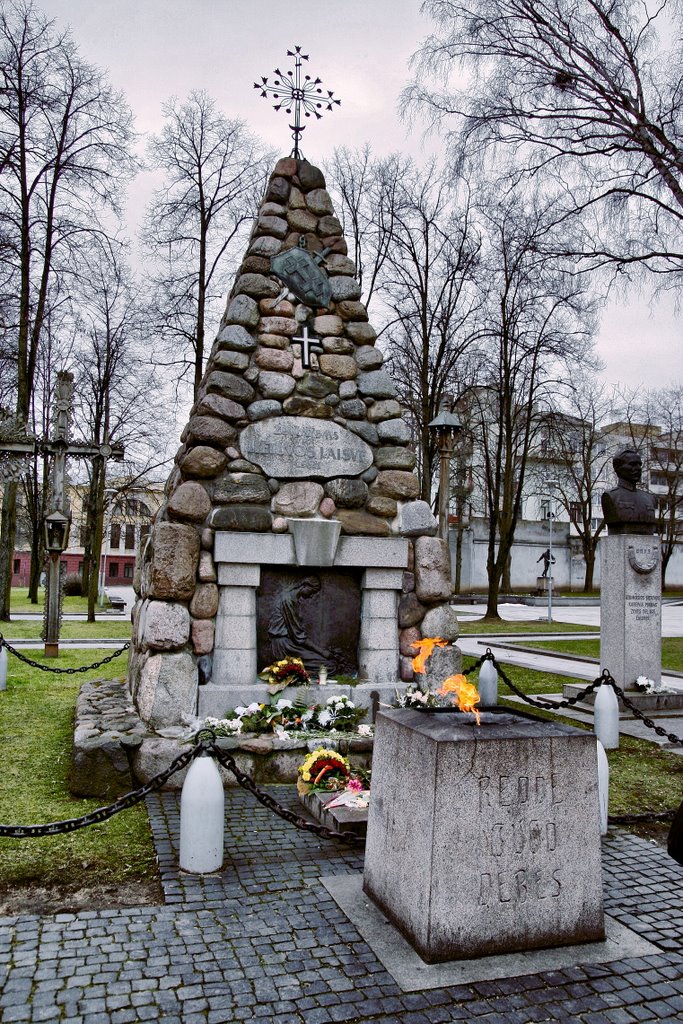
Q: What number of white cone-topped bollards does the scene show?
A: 5